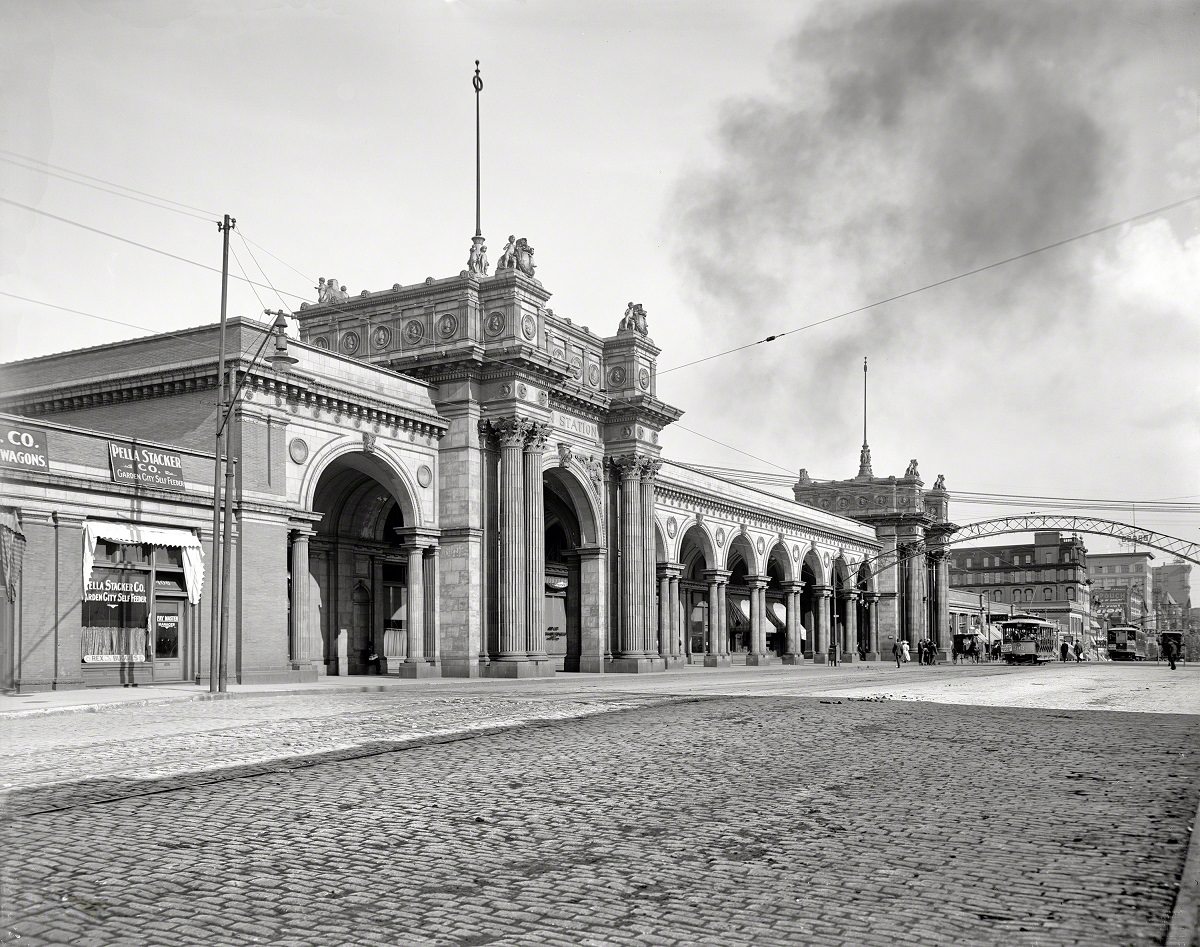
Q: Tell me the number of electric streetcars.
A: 2